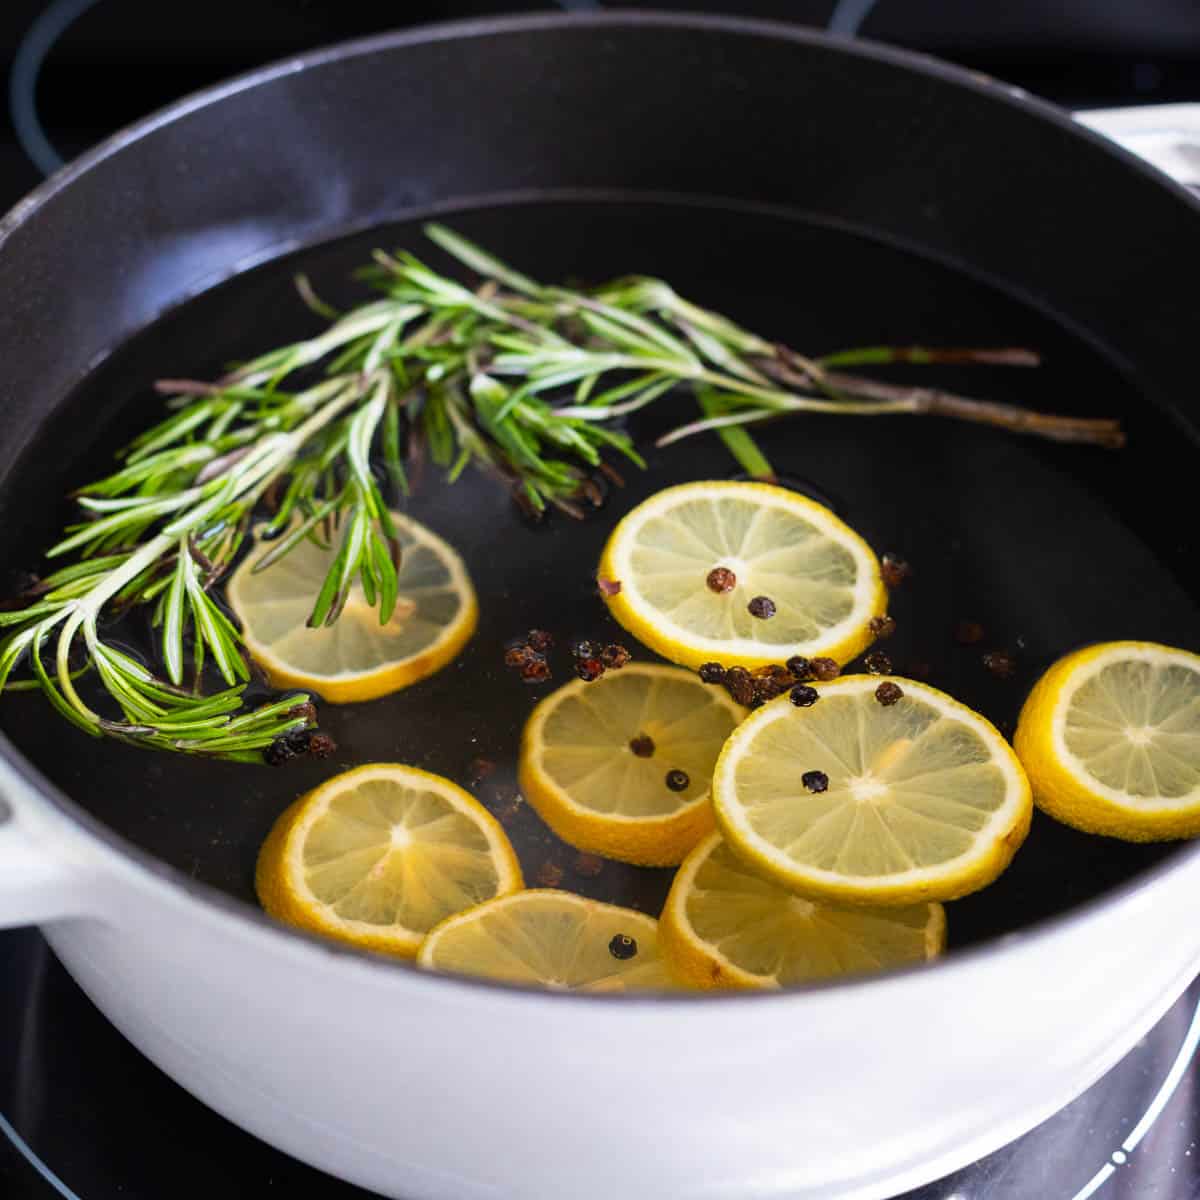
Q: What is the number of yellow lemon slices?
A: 8